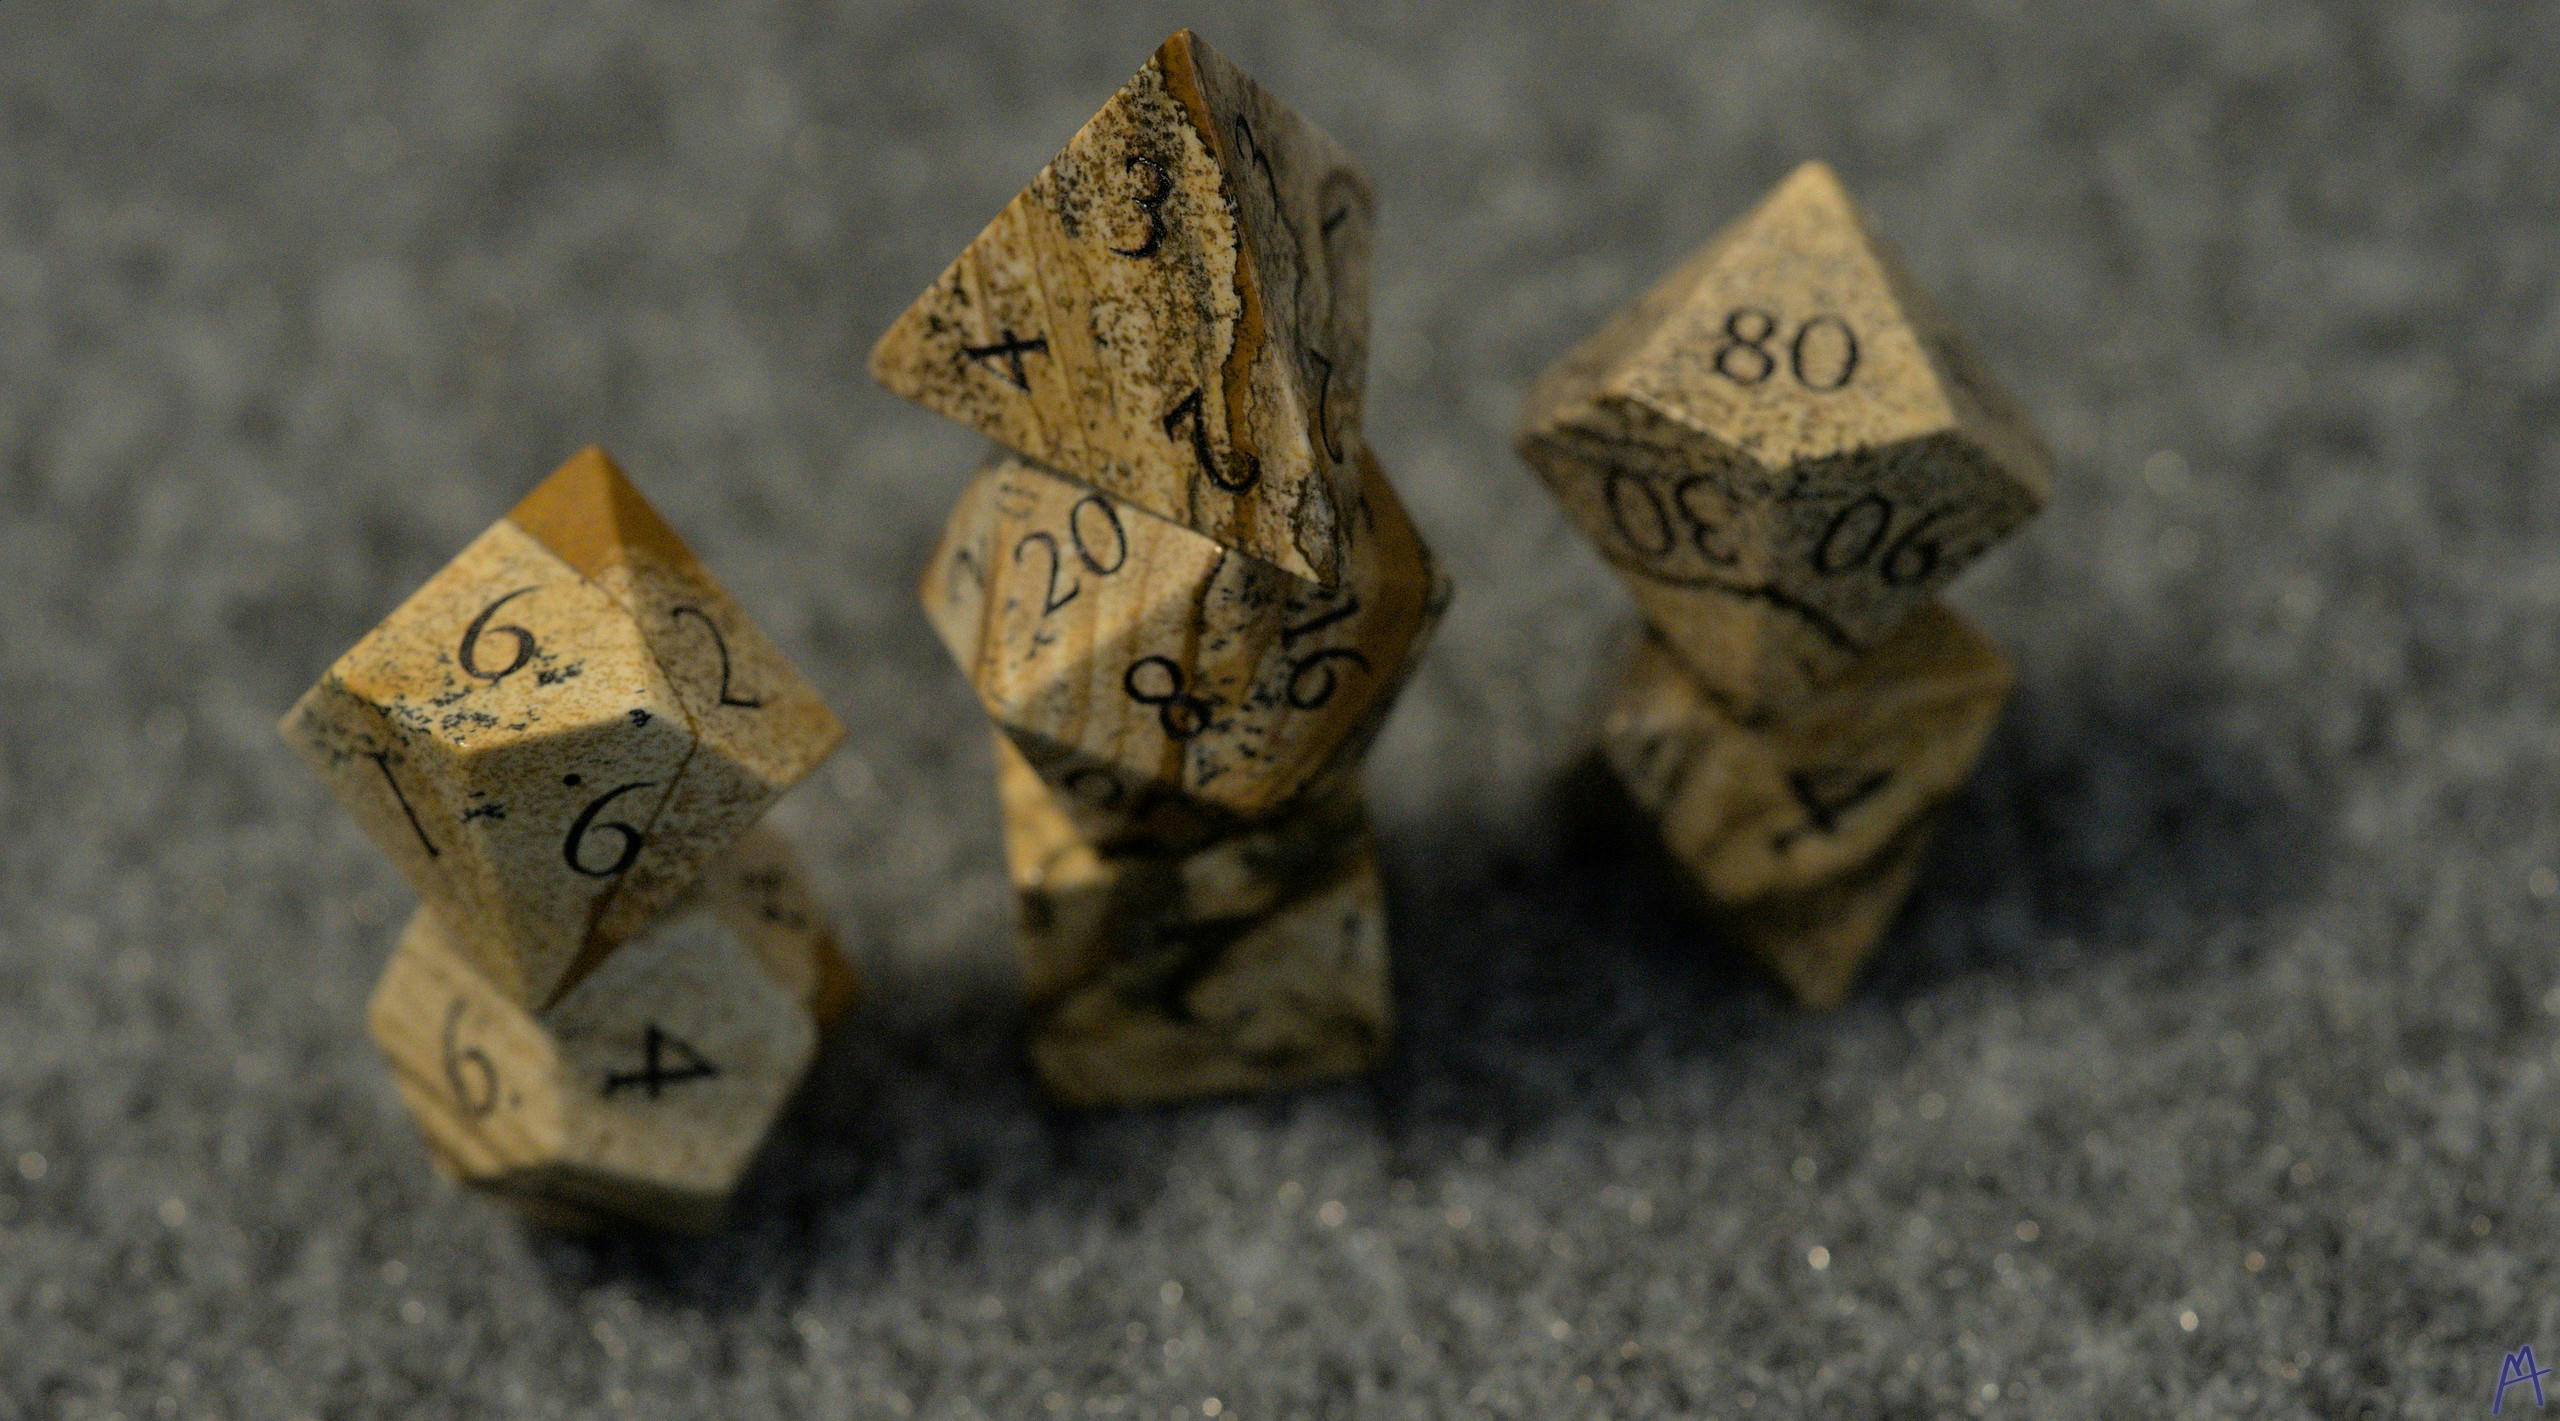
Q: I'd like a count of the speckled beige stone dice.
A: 7